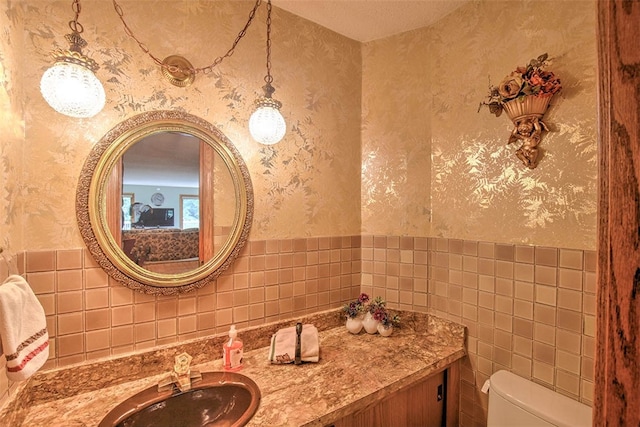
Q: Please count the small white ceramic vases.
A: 3